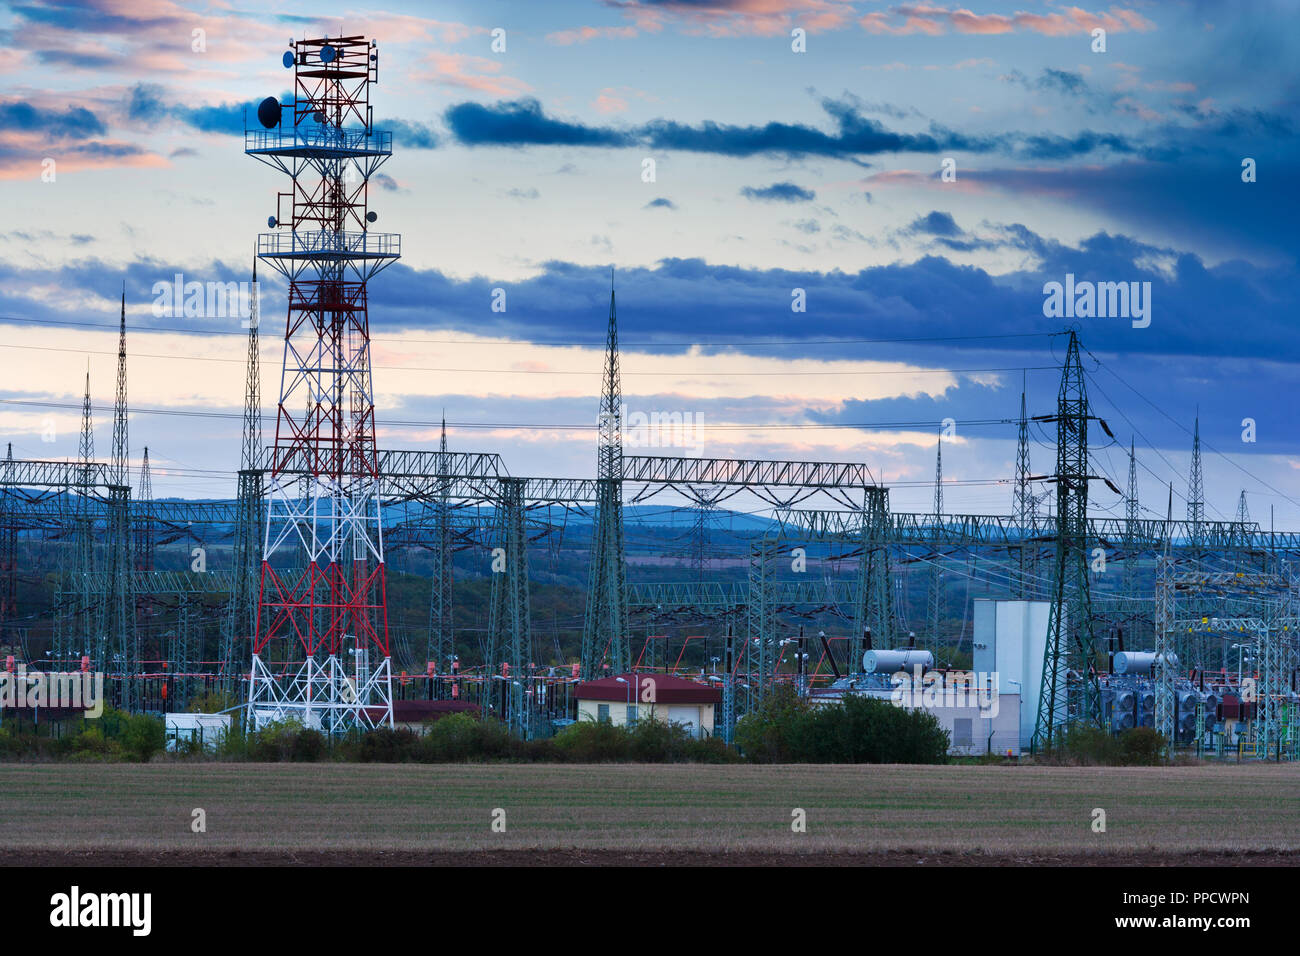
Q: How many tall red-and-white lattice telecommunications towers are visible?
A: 1